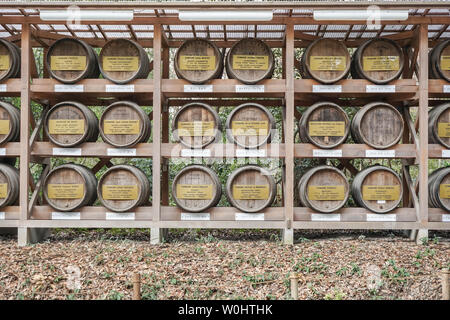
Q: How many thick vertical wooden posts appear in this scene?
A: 4